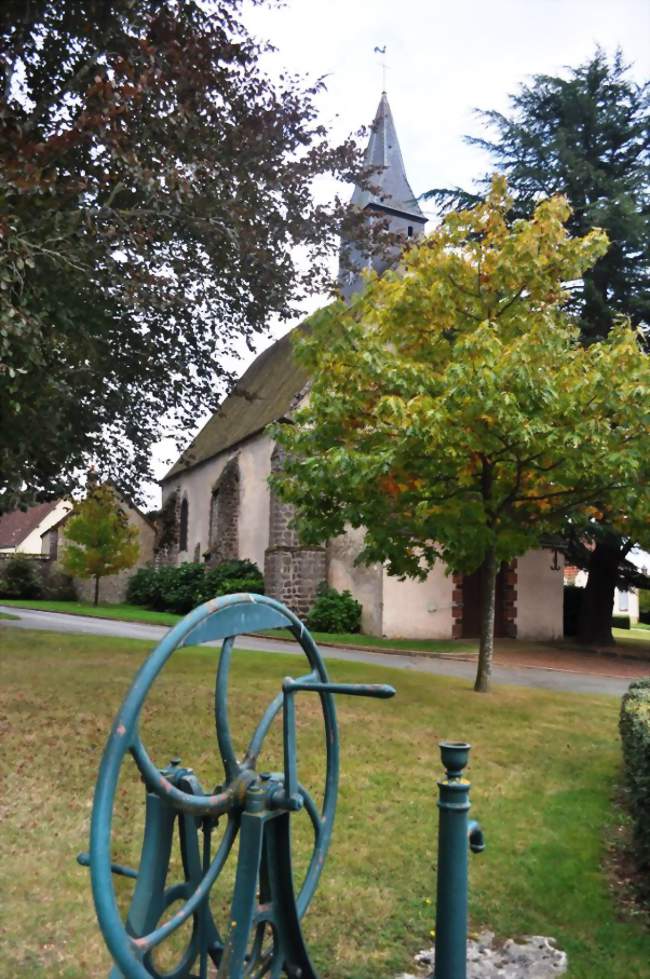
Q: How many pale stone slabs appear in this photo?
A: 1